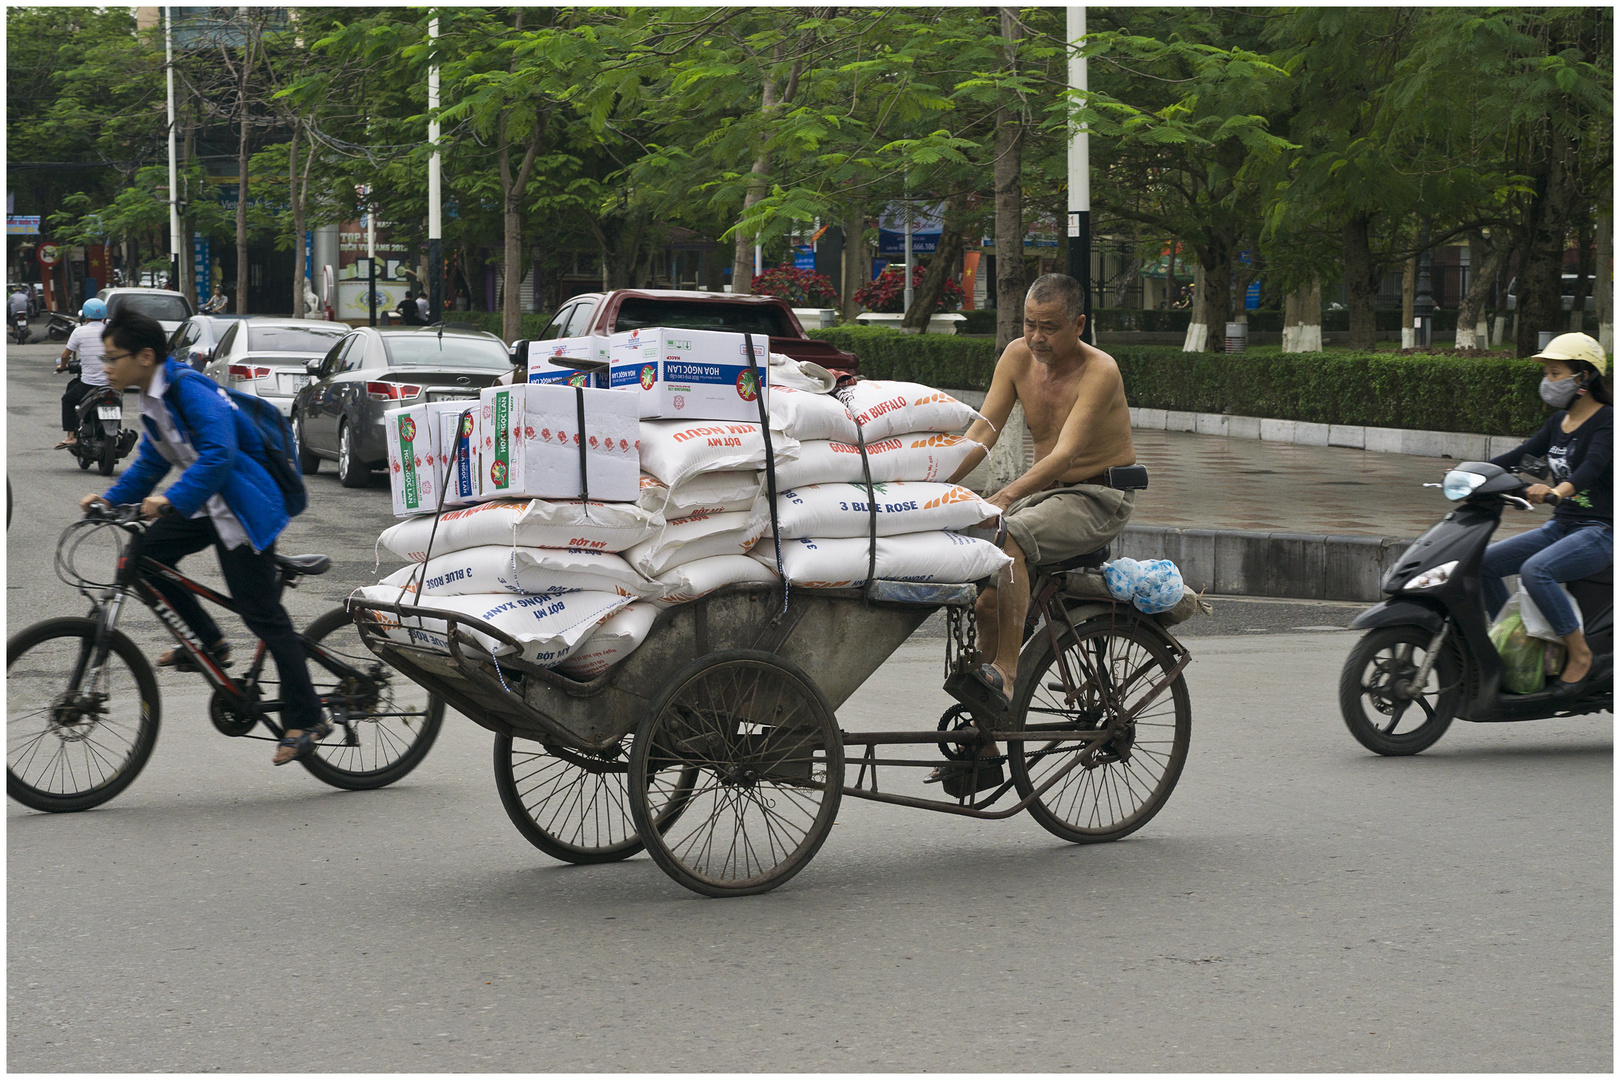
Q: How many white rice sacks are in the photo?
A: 12